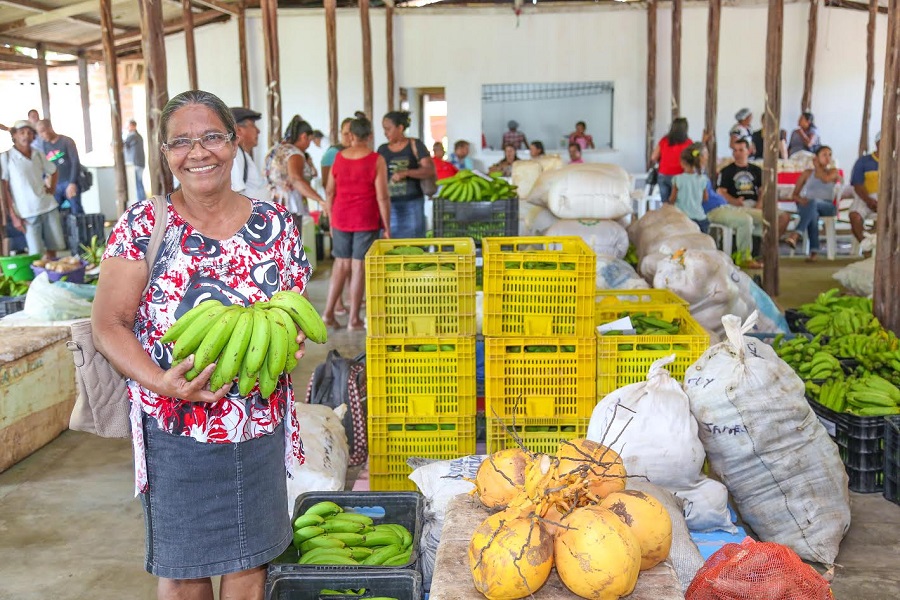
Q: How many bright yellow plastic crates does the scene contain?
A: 8